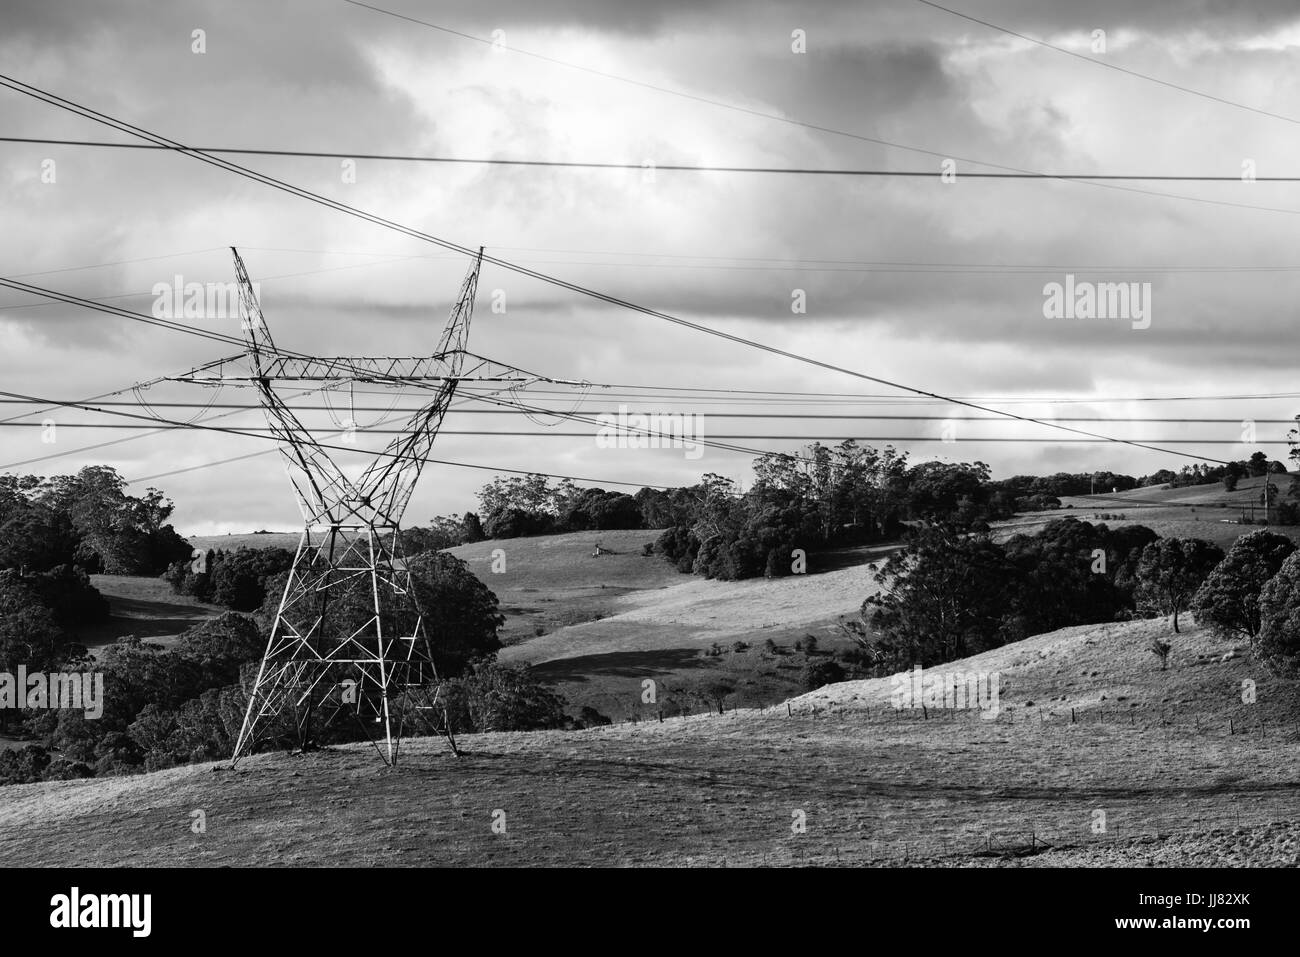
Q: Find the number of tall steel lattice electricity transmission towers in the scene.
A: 1